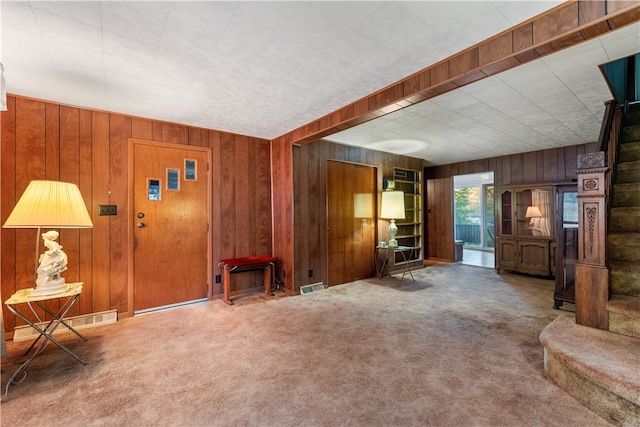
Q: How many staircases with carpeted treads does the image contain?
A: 1